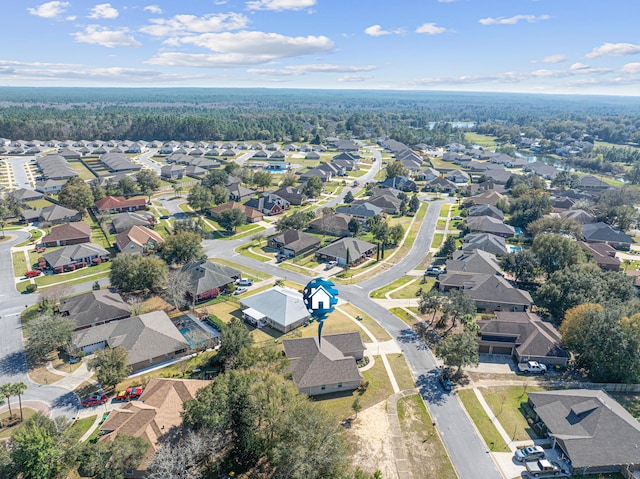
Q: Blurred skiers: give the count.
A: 0